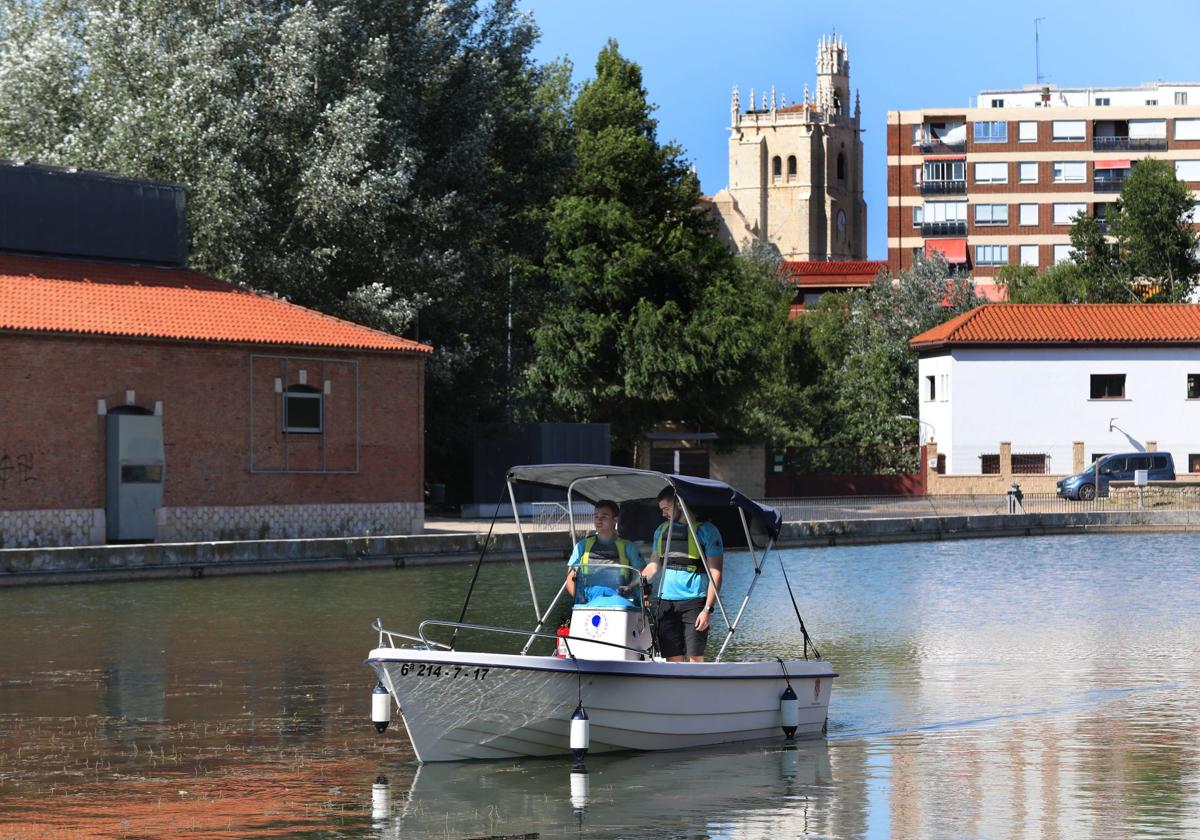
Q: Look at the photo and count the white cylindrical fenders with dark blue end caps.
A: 3